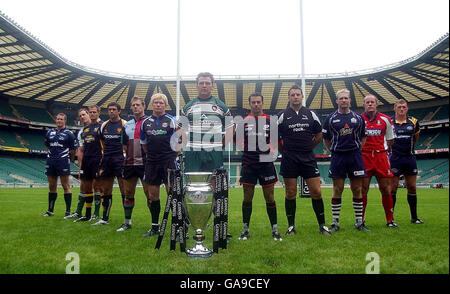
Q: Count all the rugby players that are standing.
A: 12